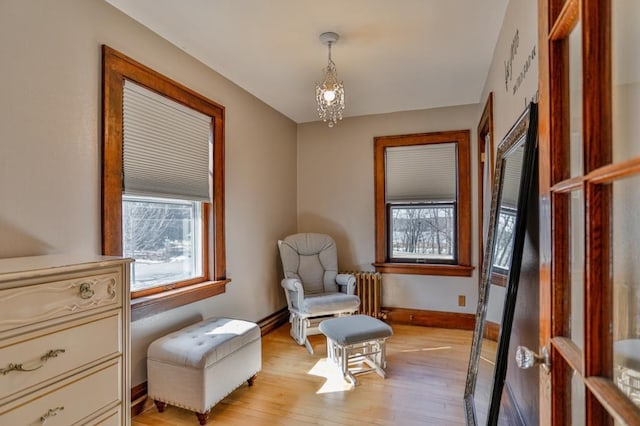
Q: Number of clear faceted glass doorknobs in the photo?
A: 1